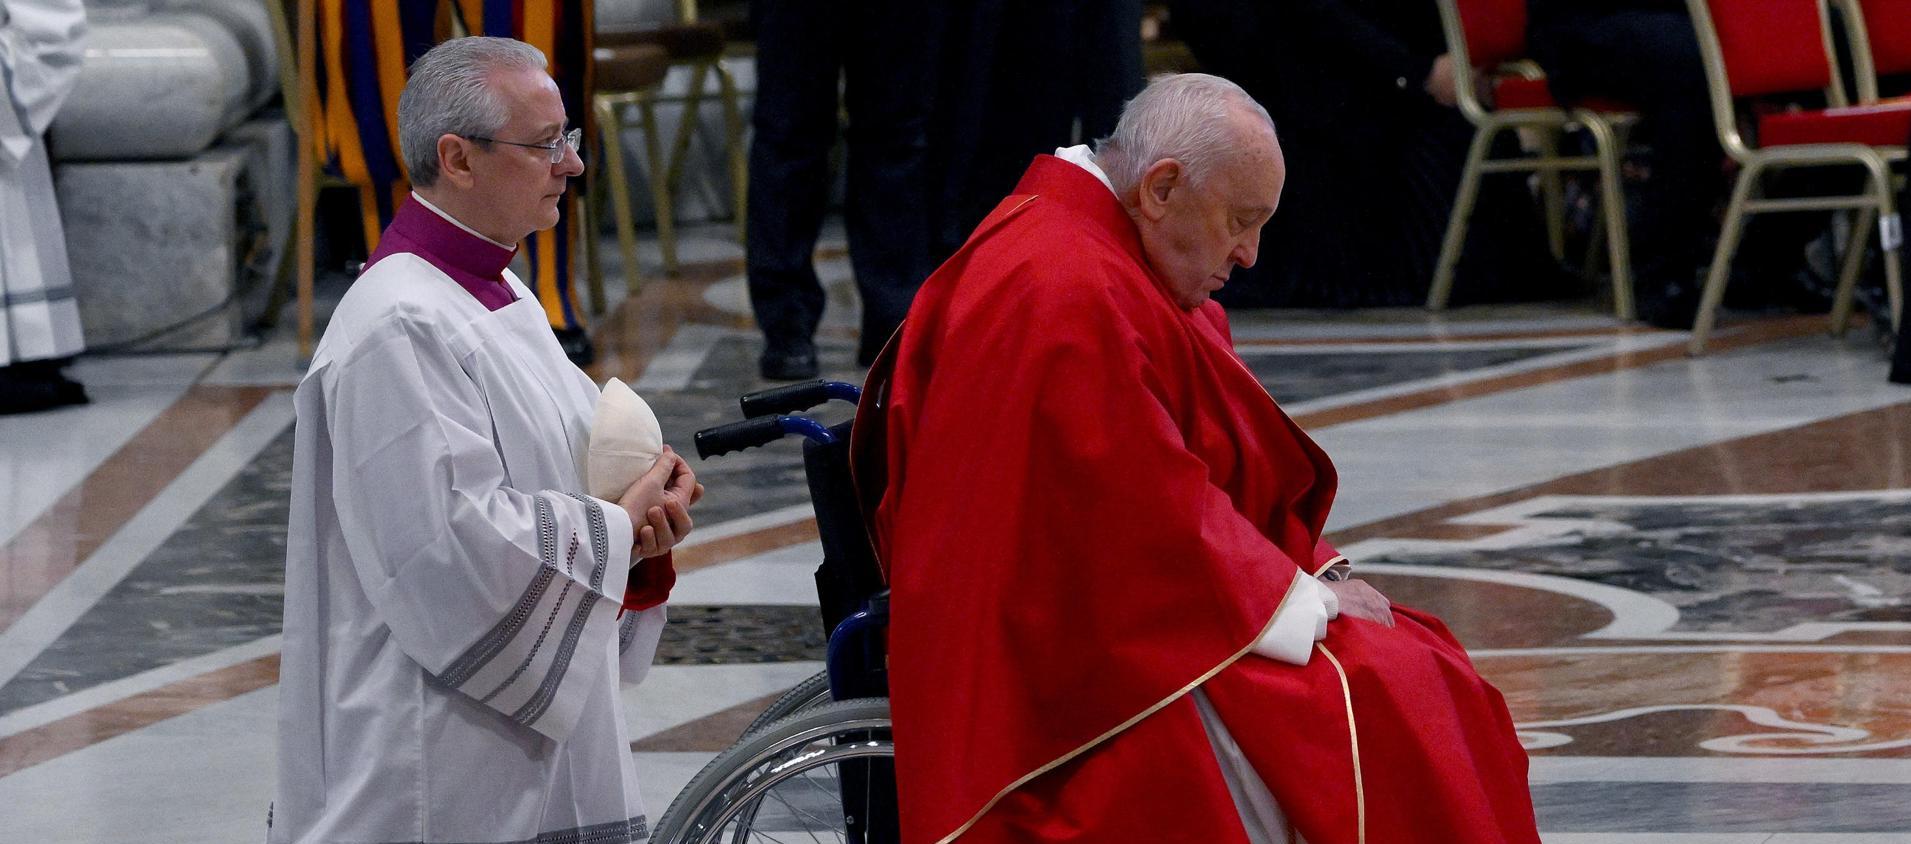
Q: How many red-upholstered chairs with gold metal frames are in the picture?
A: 3